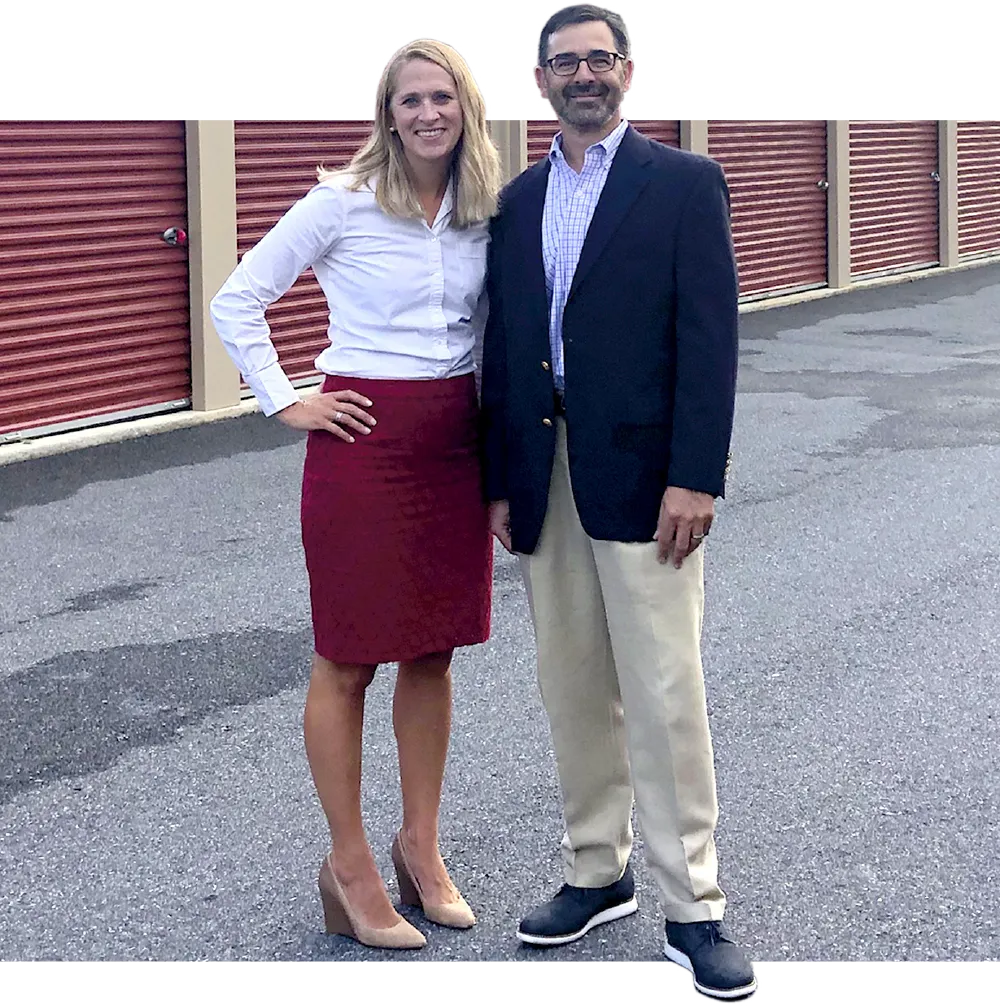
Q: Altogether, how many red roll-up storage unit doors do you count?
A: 6